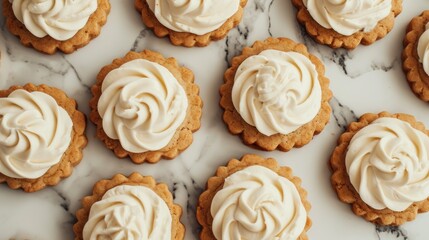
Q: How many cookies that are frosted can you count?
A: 10